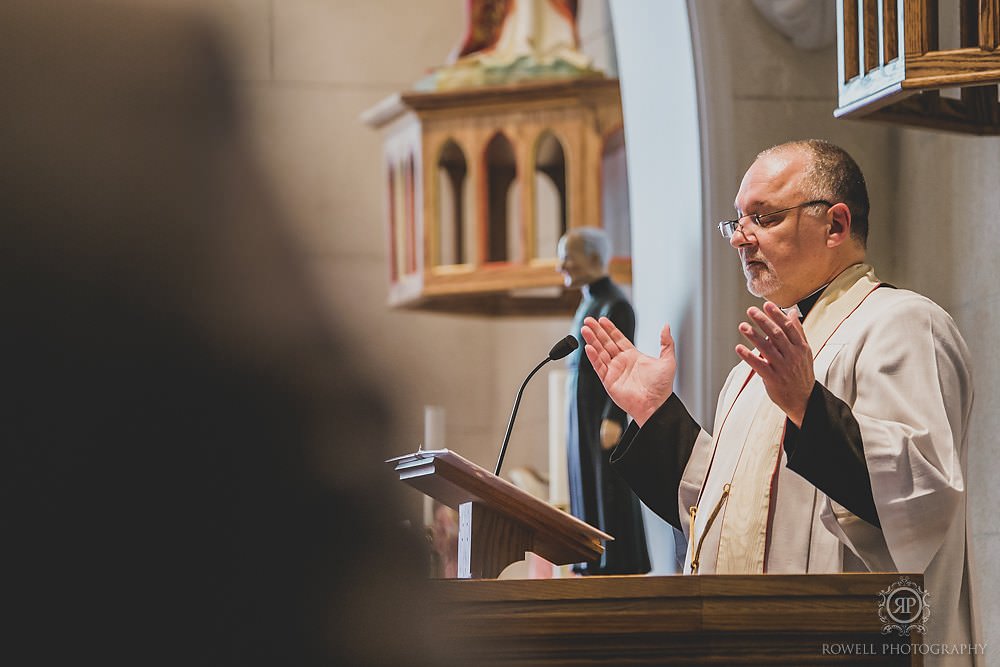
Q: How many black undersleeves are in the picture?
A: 2